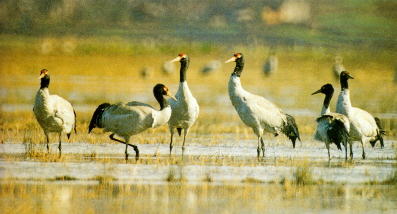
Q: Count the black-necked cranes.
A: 6